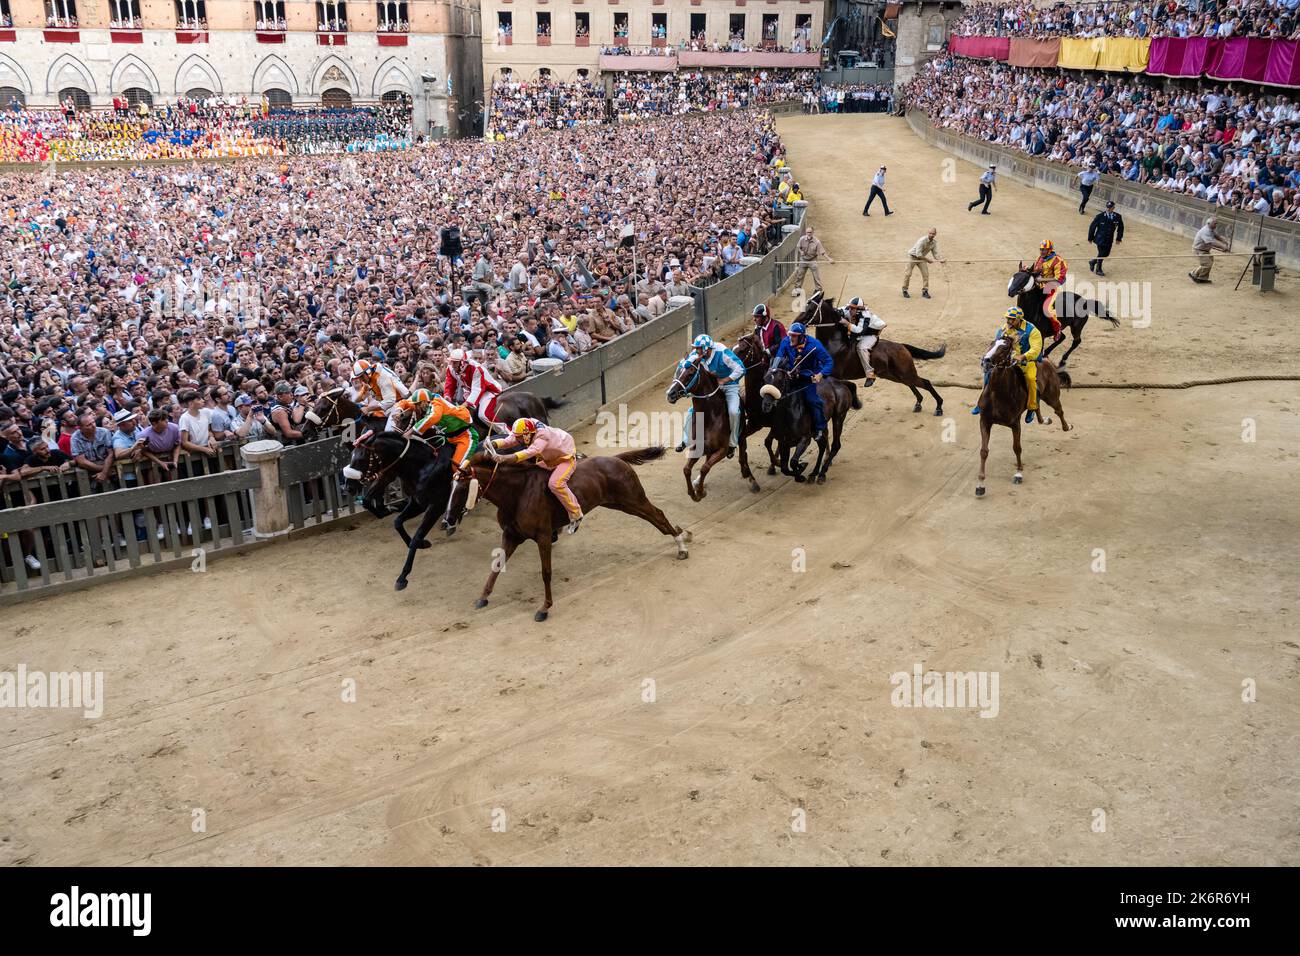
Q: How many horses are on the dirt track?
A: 10